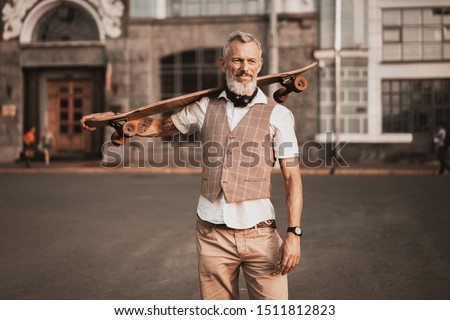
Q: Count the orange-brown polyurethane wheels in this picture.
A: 4